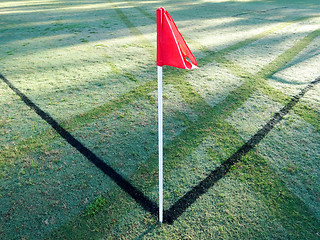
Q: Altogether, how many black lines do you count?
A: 2